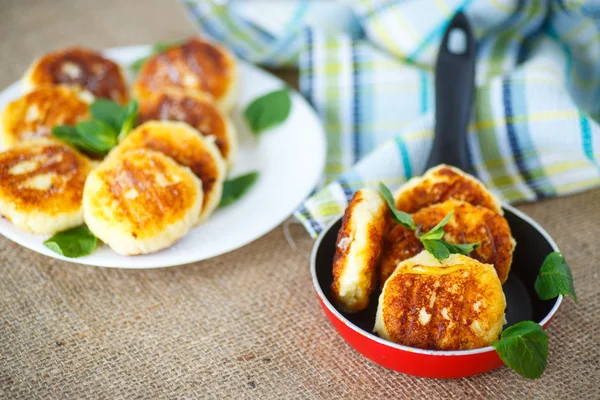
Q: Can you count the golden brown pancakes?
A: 11